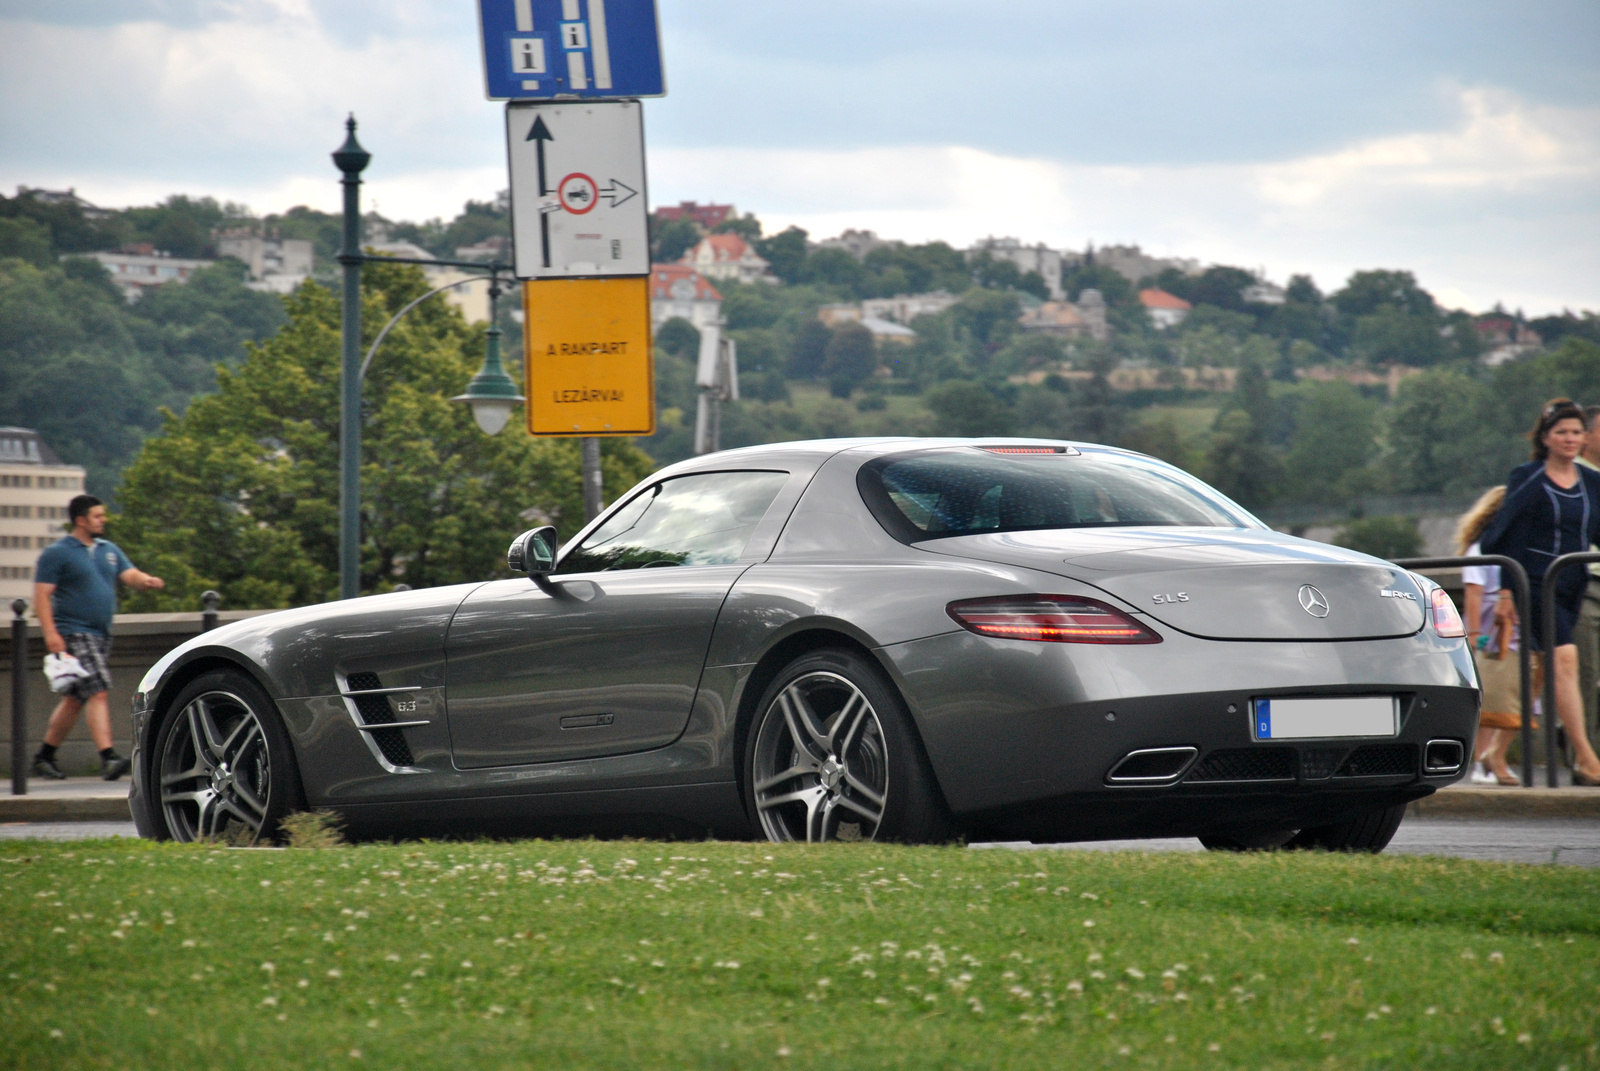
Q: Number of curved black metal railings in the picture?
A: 2